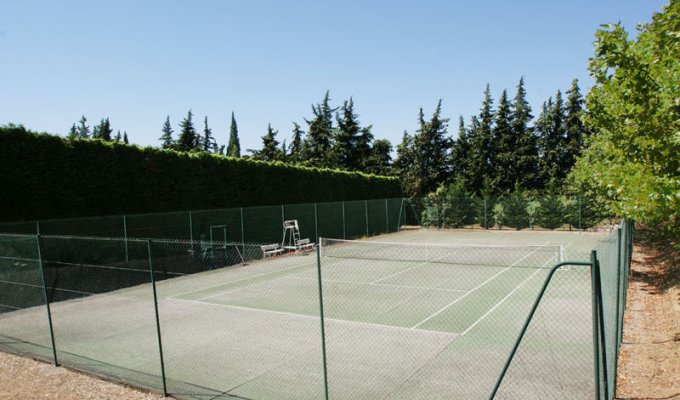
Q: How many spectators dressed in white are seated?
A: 0